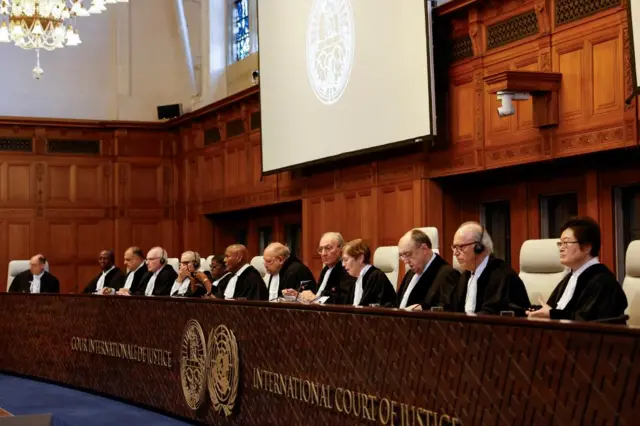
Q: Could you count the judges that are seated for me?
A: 13